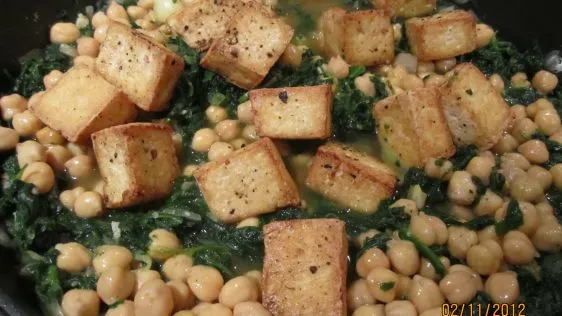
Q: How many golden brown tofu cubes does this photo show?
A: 14